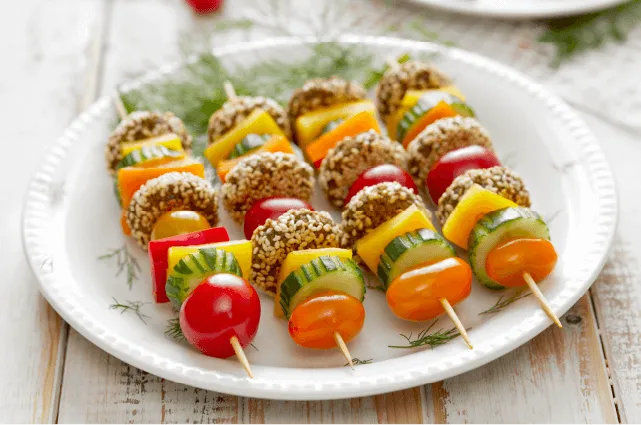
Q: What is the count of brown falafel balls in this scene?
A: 11